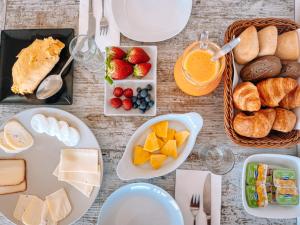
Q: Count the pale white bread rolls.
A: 3